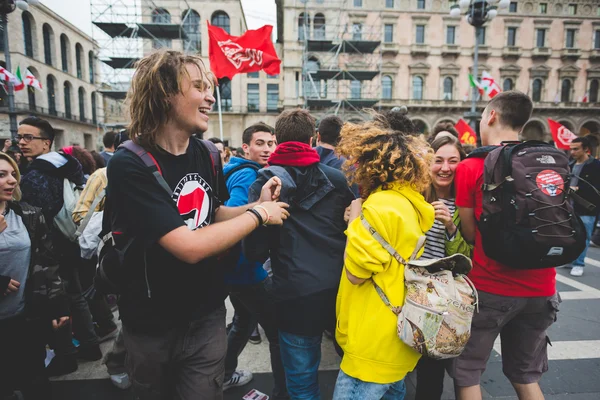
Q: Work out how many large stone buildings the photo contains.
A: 3